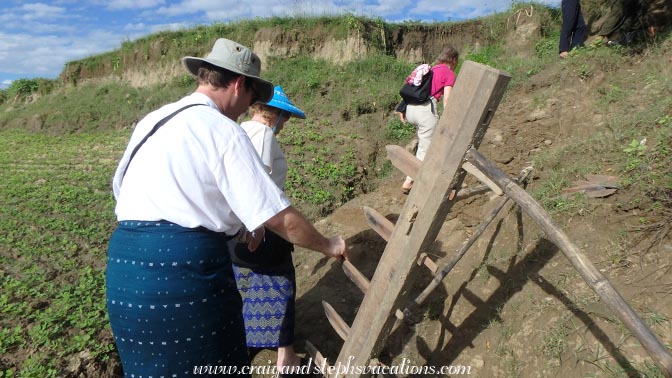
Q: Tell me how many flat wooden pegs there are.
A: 5